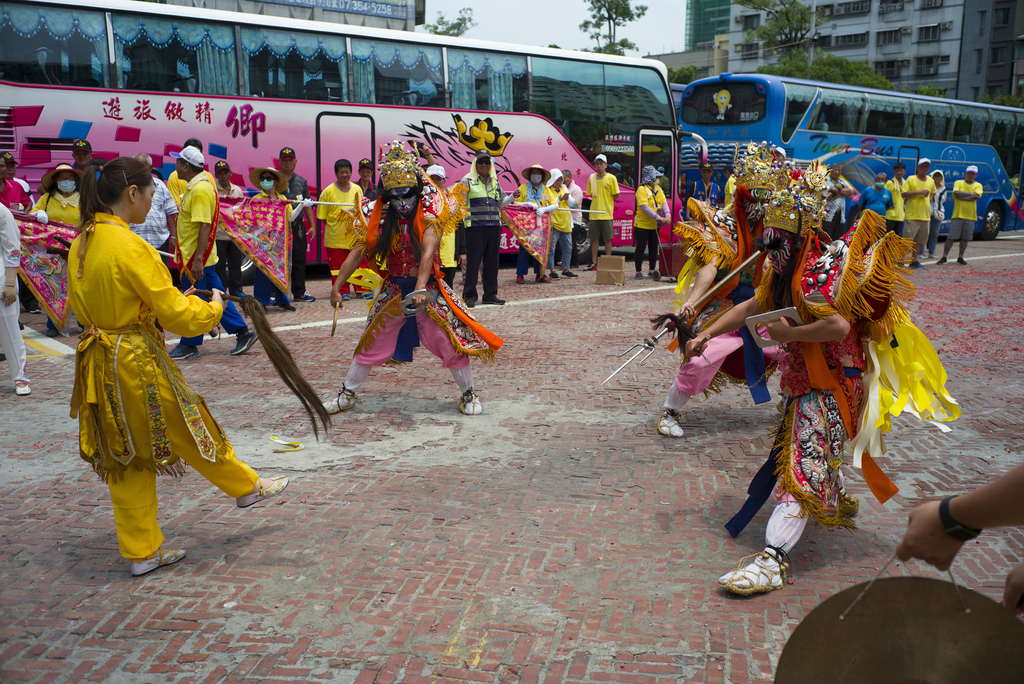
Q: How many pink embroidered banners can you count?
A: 3